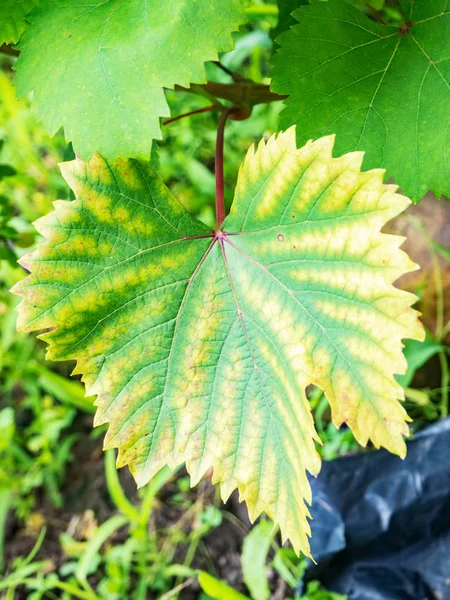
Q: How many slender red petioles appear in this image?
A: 1